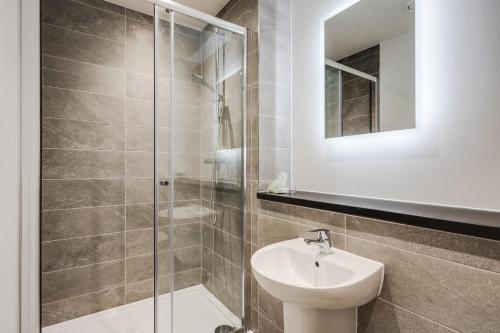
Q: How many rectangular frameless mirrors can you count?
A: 1